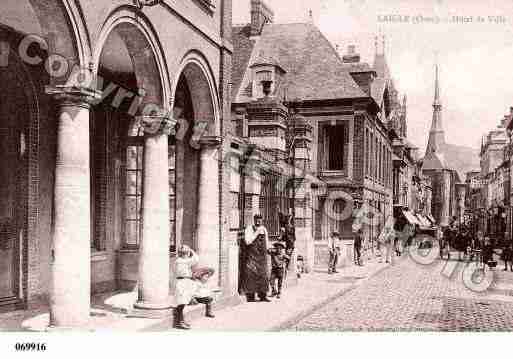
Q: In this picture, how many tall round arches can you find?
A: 3